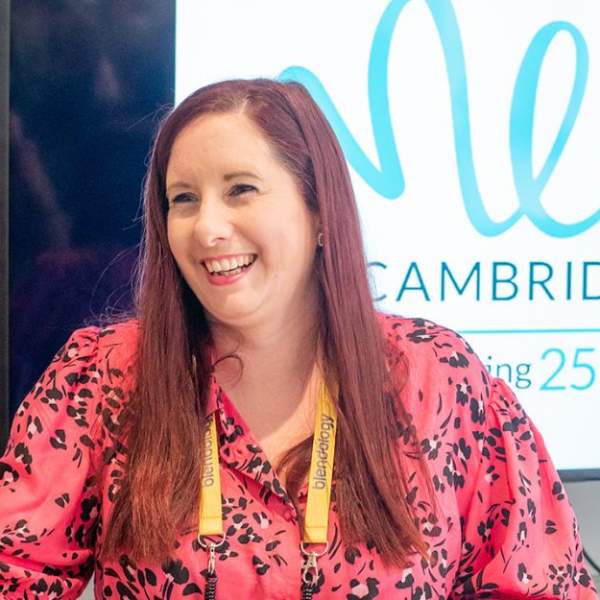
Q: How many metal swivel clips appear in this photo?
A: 2